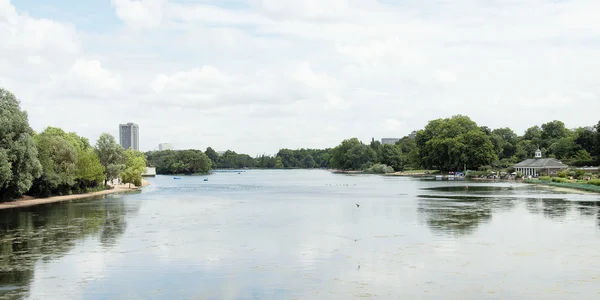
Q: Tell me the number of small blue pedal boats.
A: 2